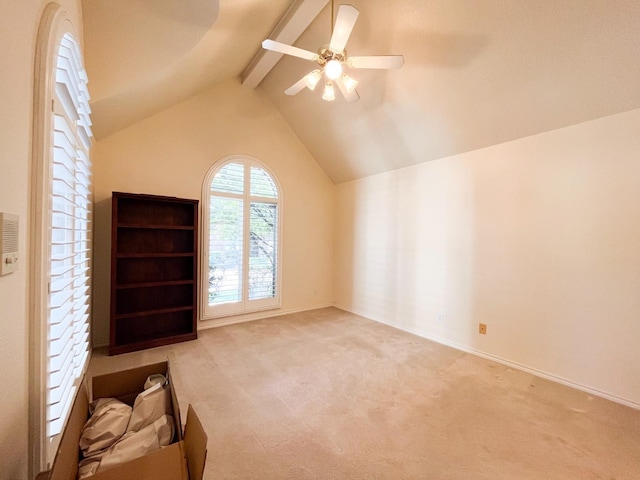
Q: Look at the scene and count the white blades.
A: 5